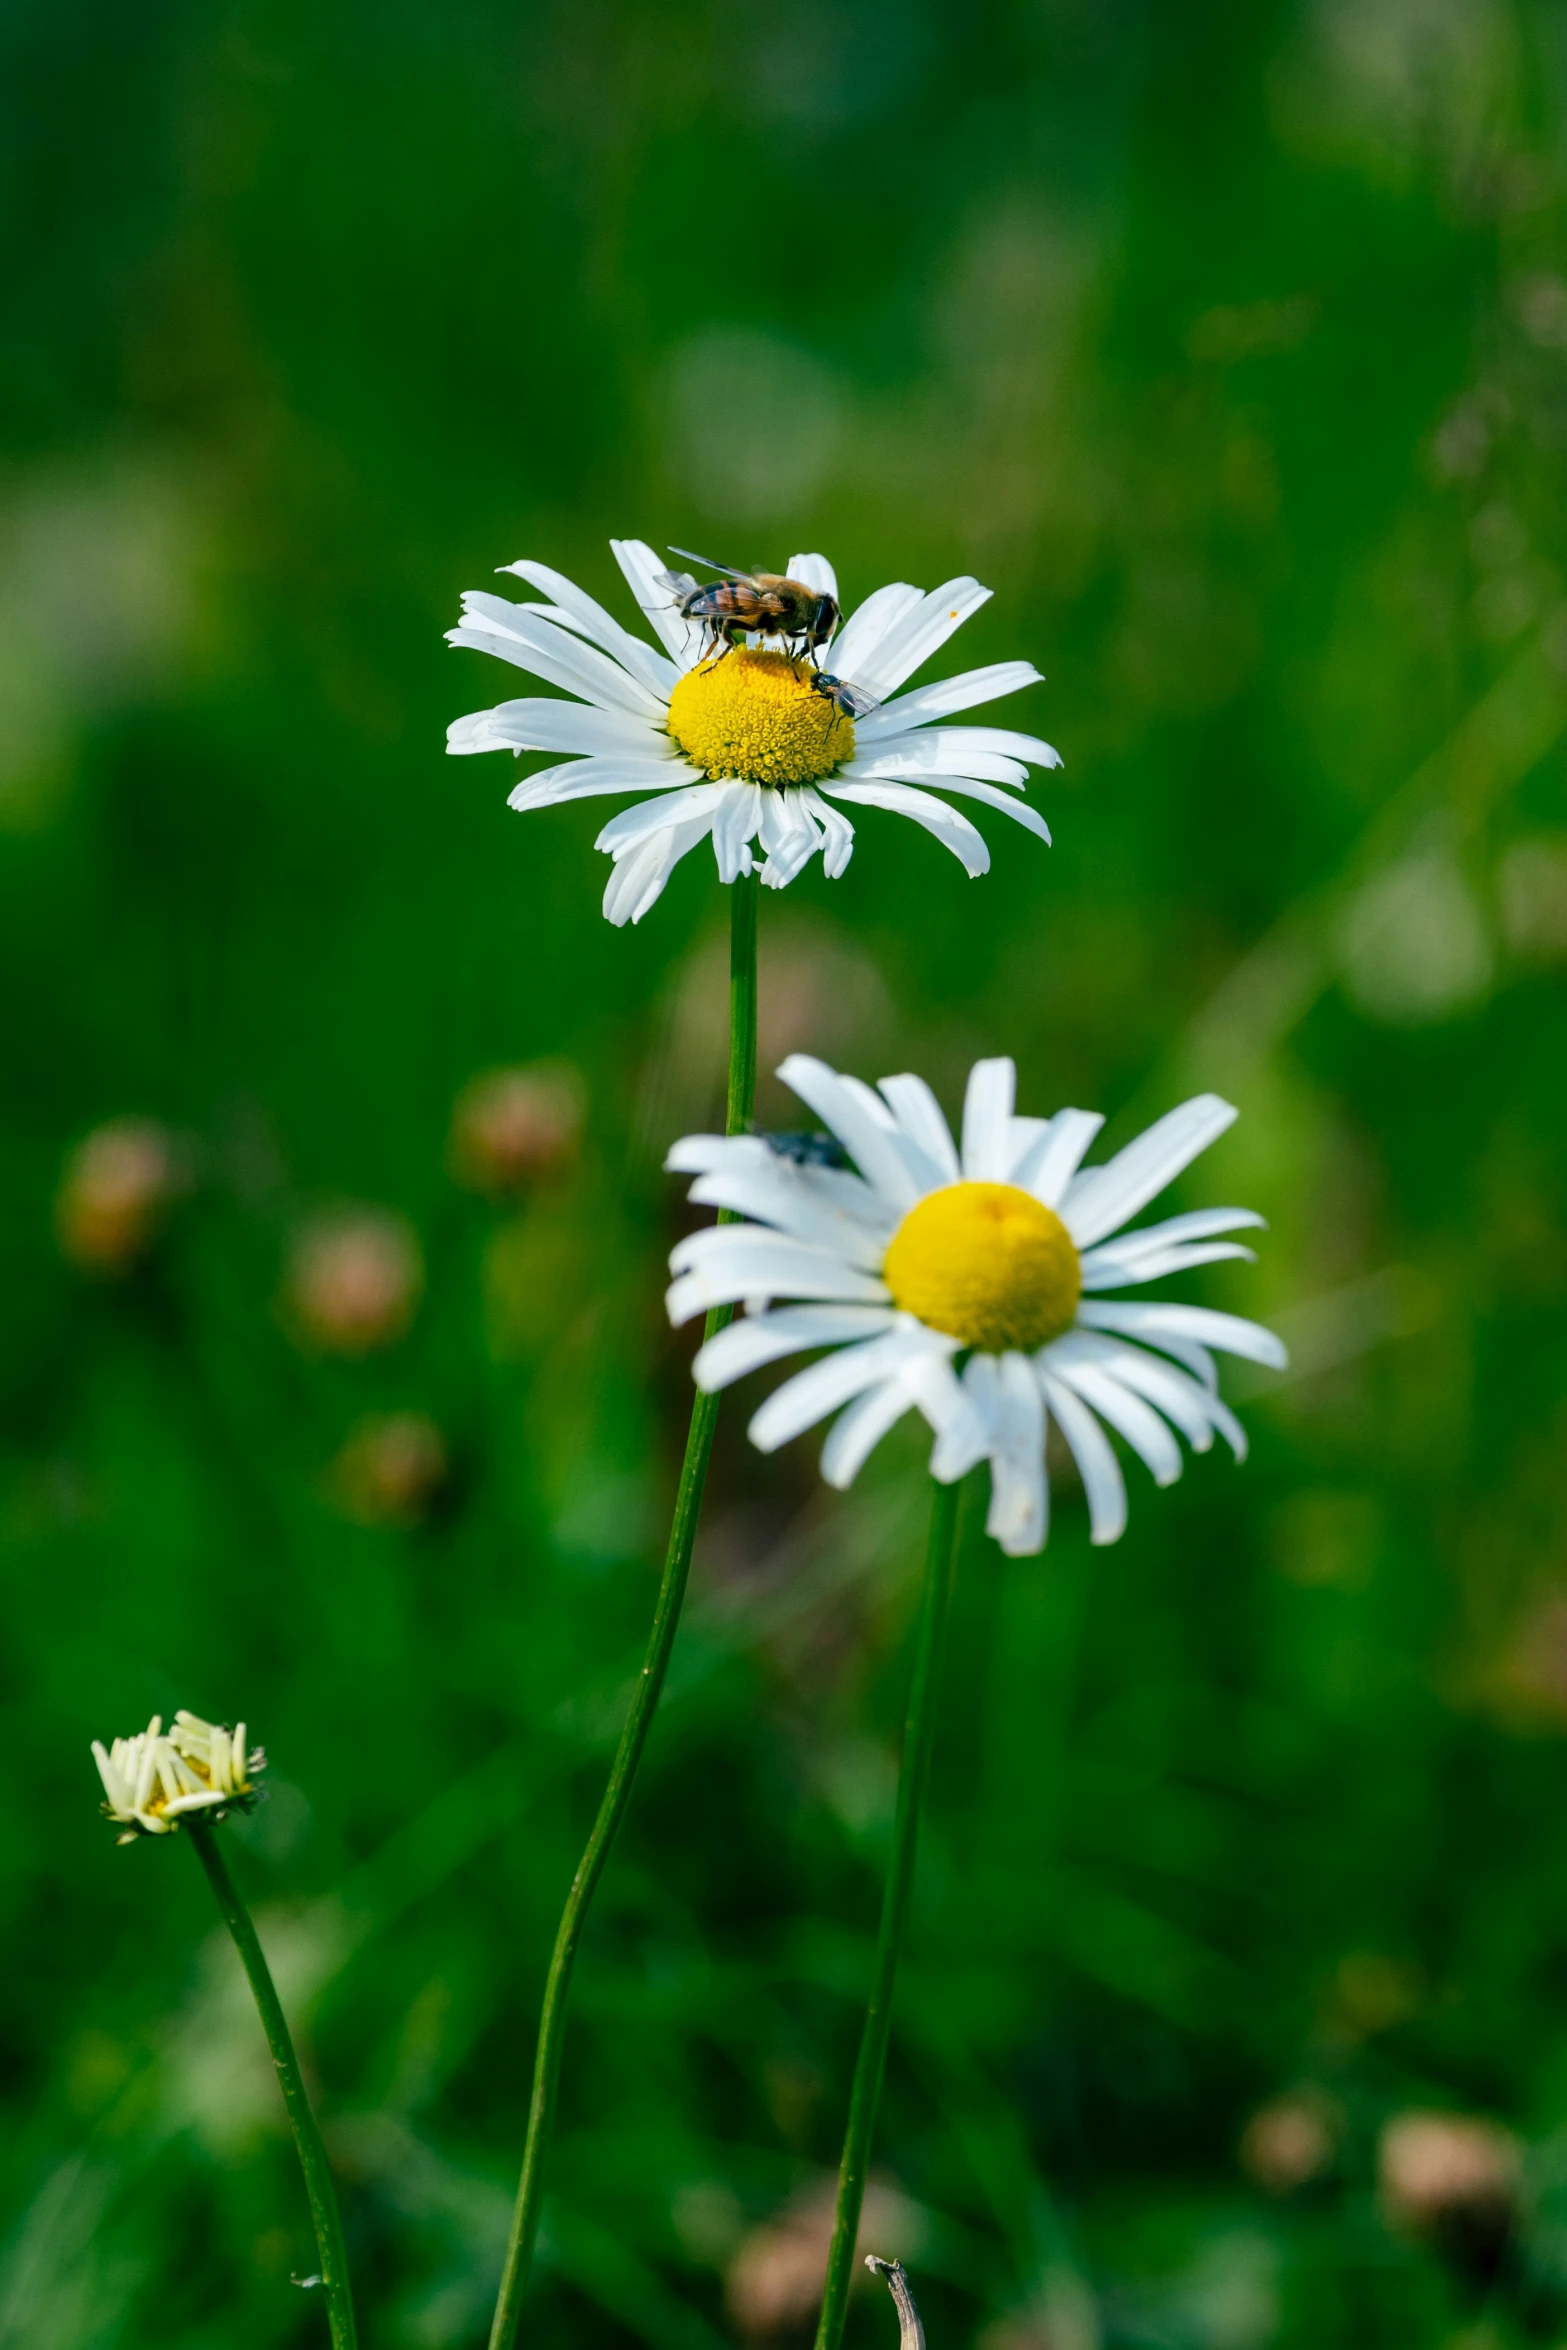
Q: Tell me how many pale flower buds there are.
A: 1